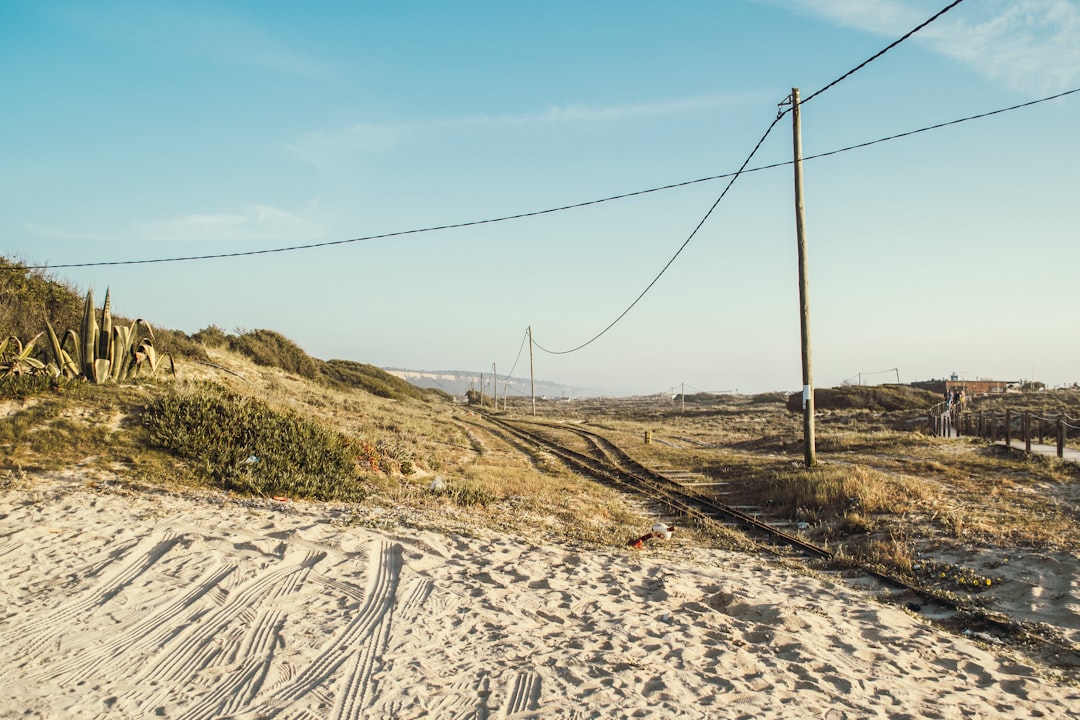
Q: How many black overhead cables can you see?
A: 2